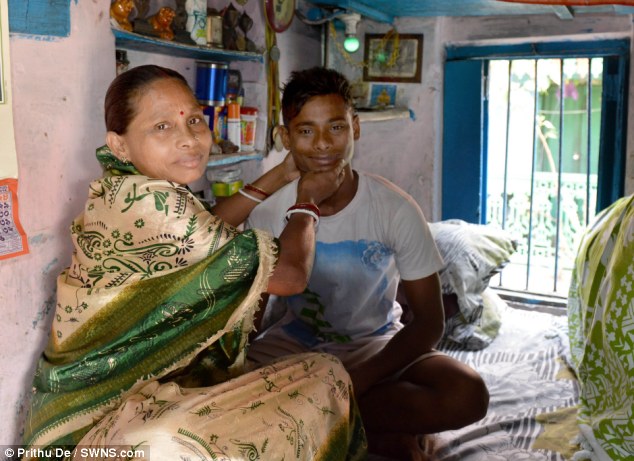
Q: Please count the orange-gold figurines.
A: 2